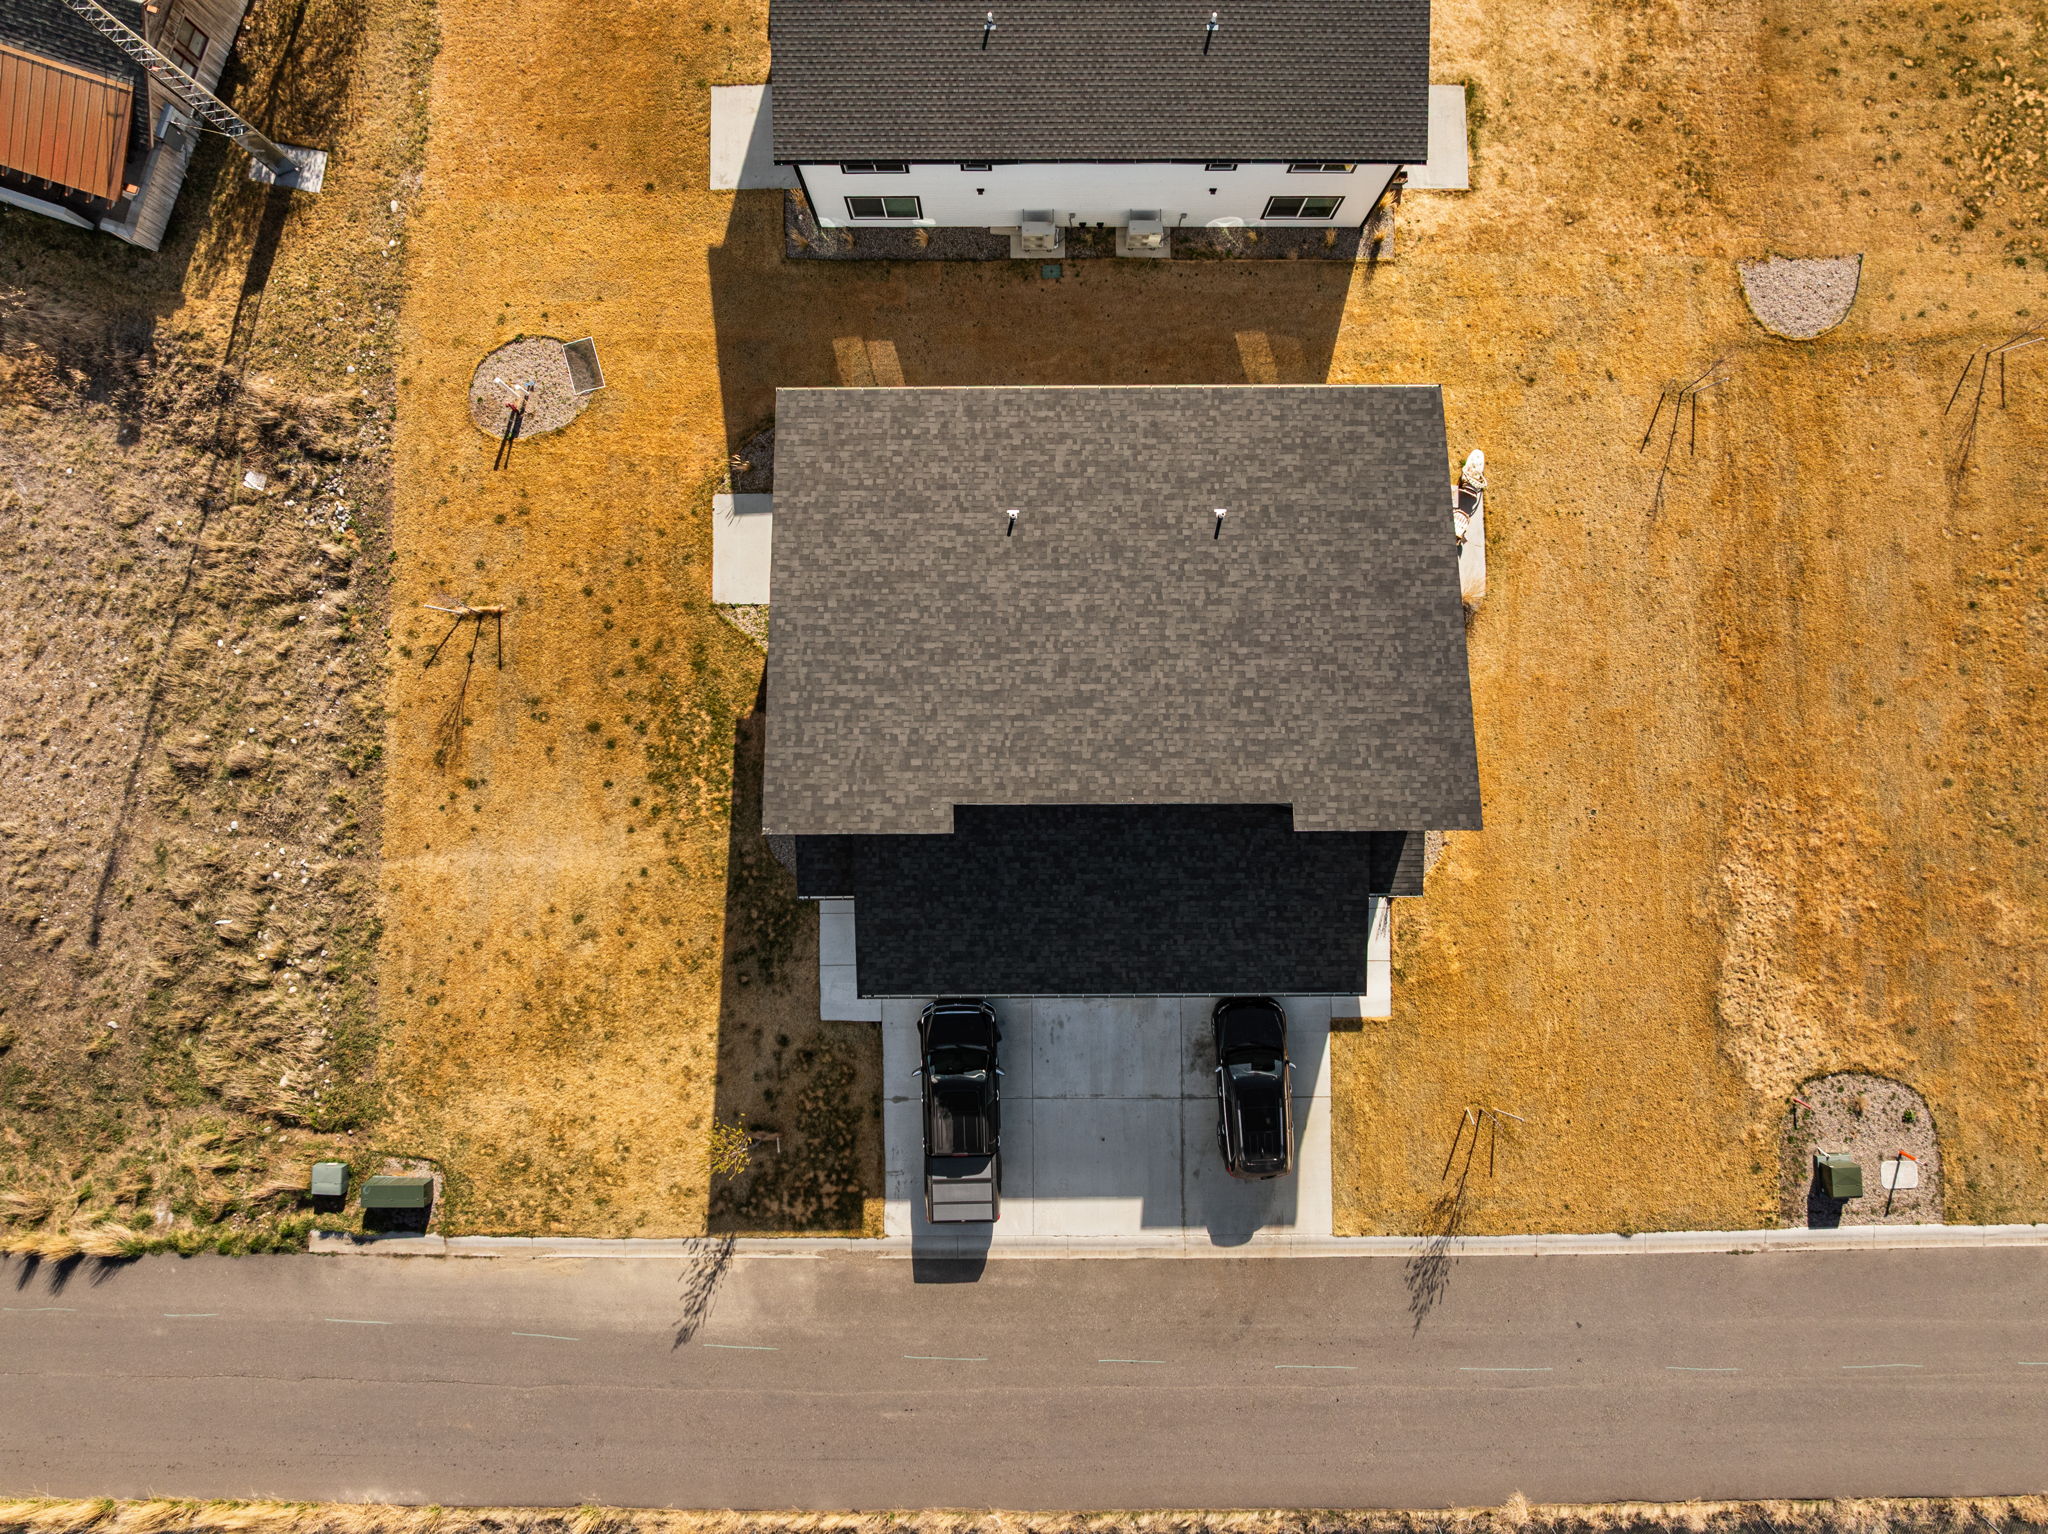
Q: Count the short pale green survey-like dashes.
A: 12